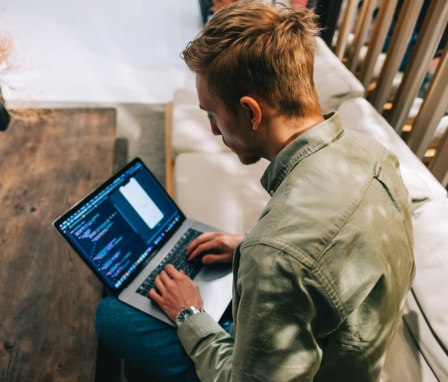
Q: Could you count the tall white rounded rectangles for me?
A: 1